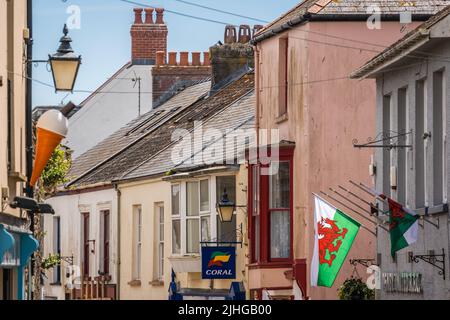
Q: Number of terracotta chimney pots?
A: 11